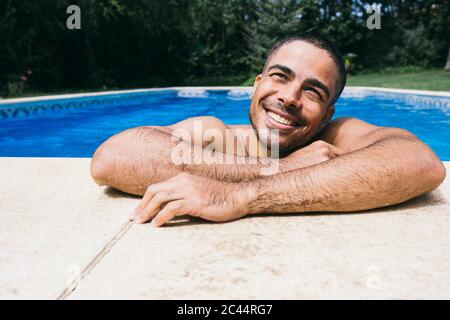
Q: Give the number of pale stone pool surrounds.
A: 1